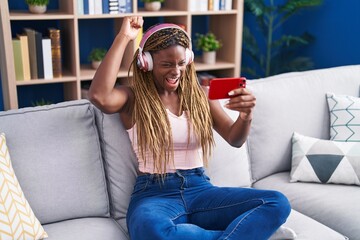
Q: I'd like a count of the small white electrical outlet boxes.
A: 0